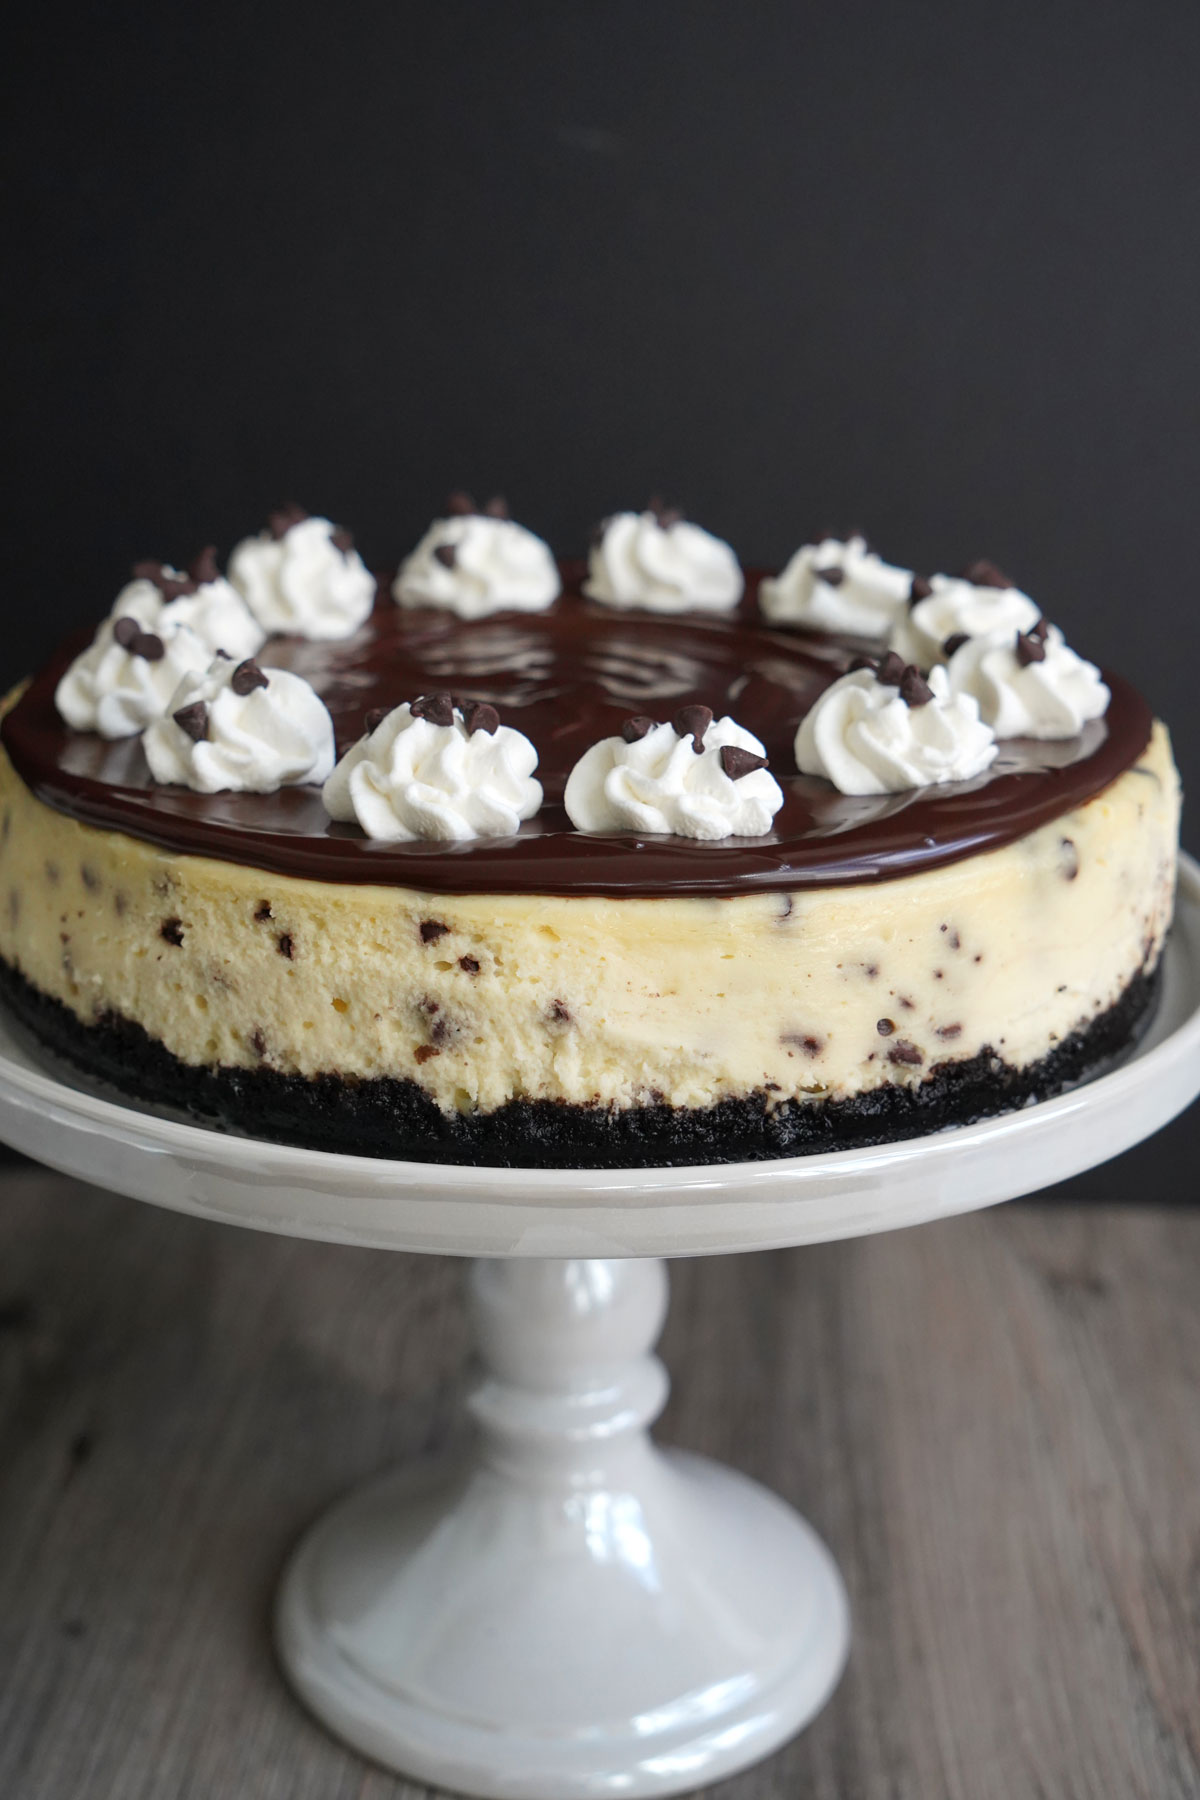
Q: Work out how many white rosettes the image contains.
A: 12